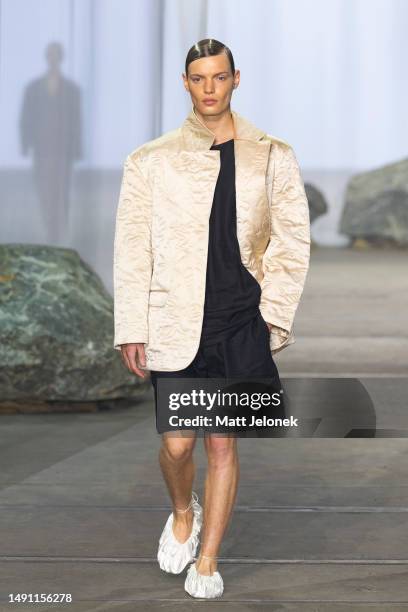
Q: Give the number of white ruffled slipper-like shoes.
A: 2